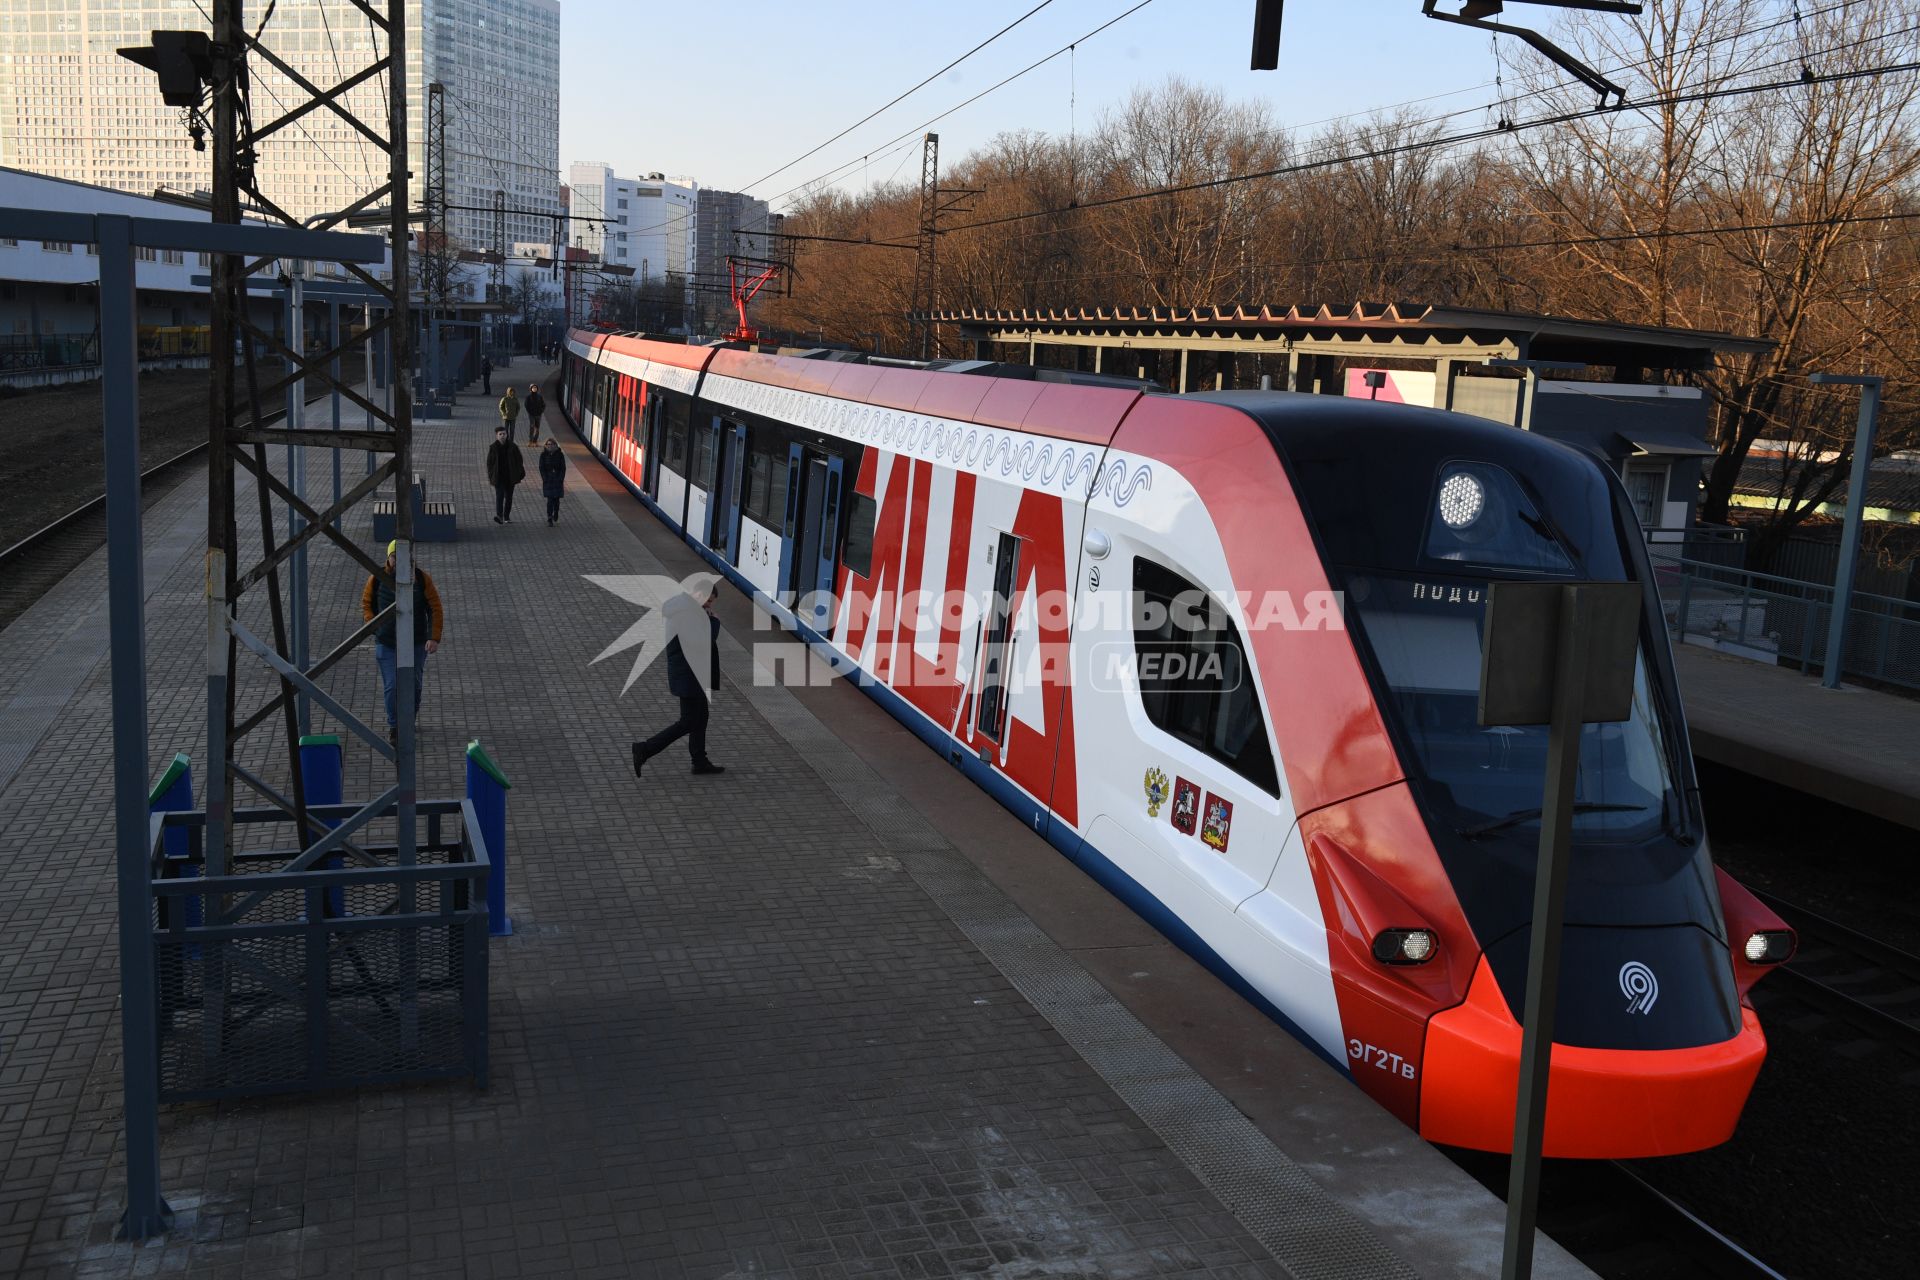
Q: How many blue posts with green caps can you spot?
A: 3